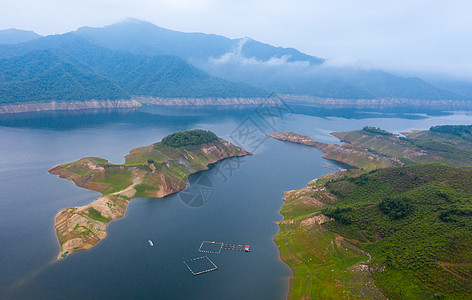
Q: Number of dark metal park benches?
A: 0